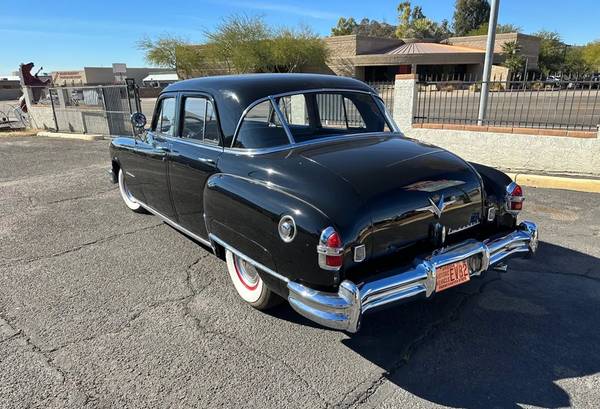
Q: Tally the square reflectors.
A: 2